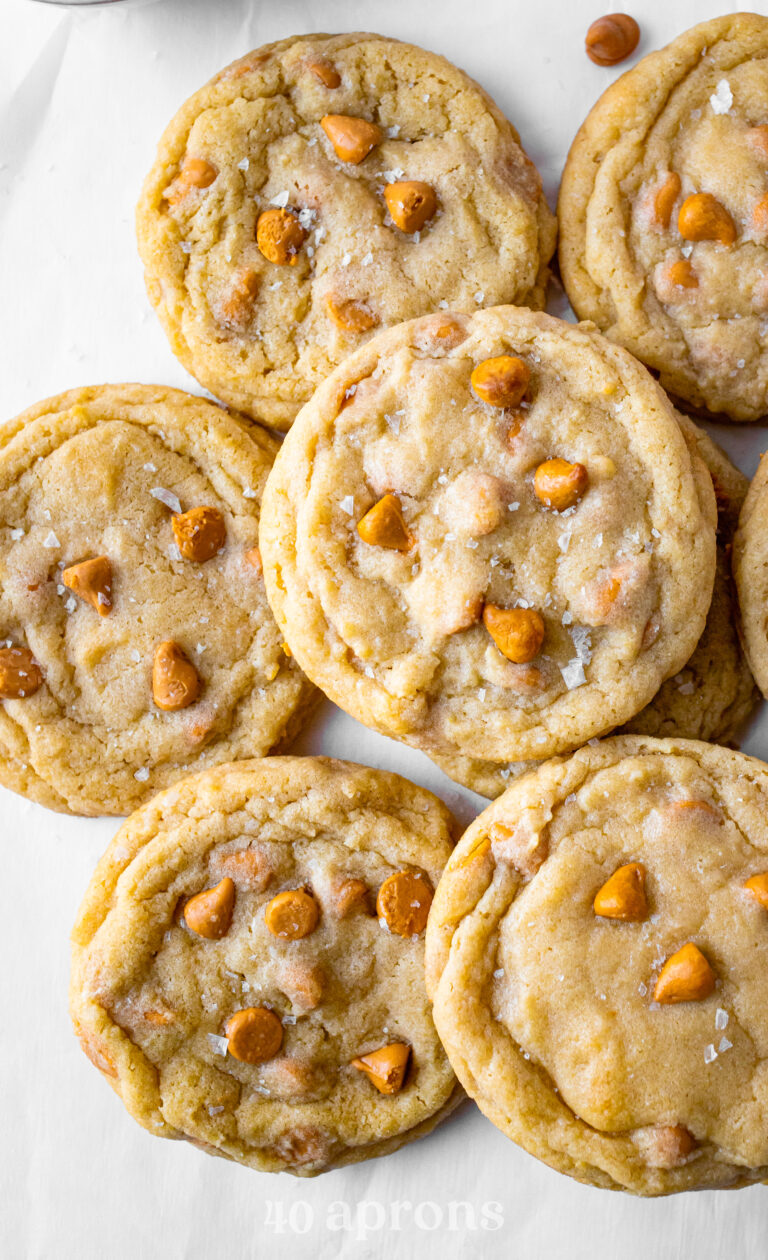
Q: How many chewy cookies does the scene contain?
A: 8